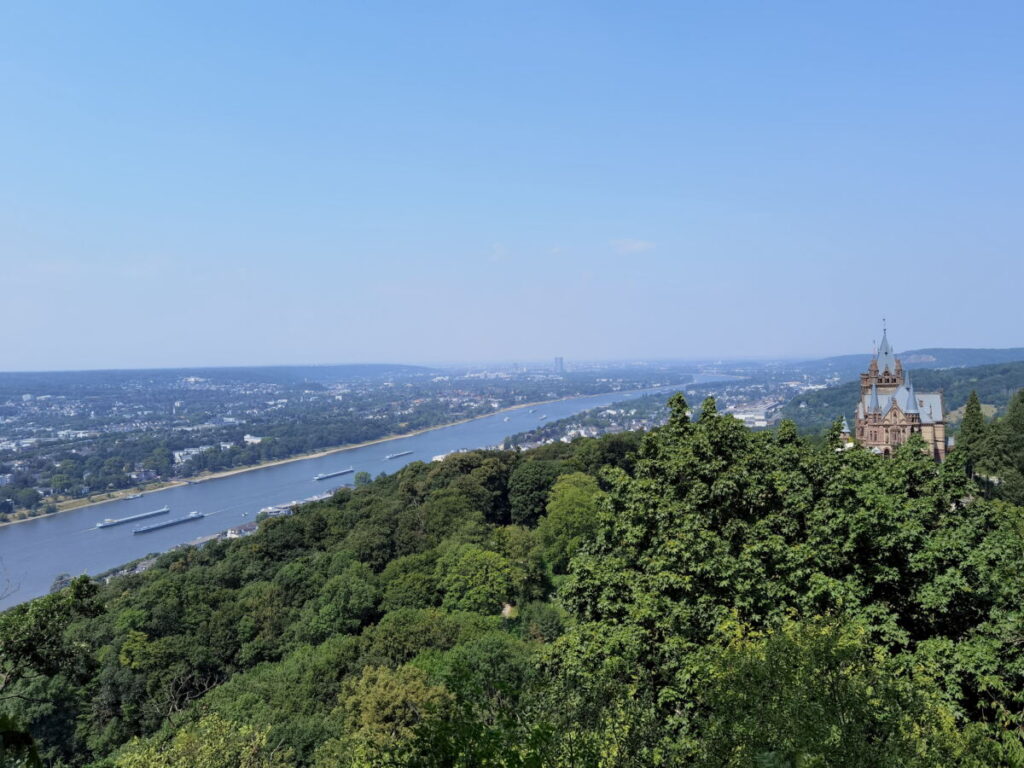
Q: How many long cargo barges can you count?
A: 4